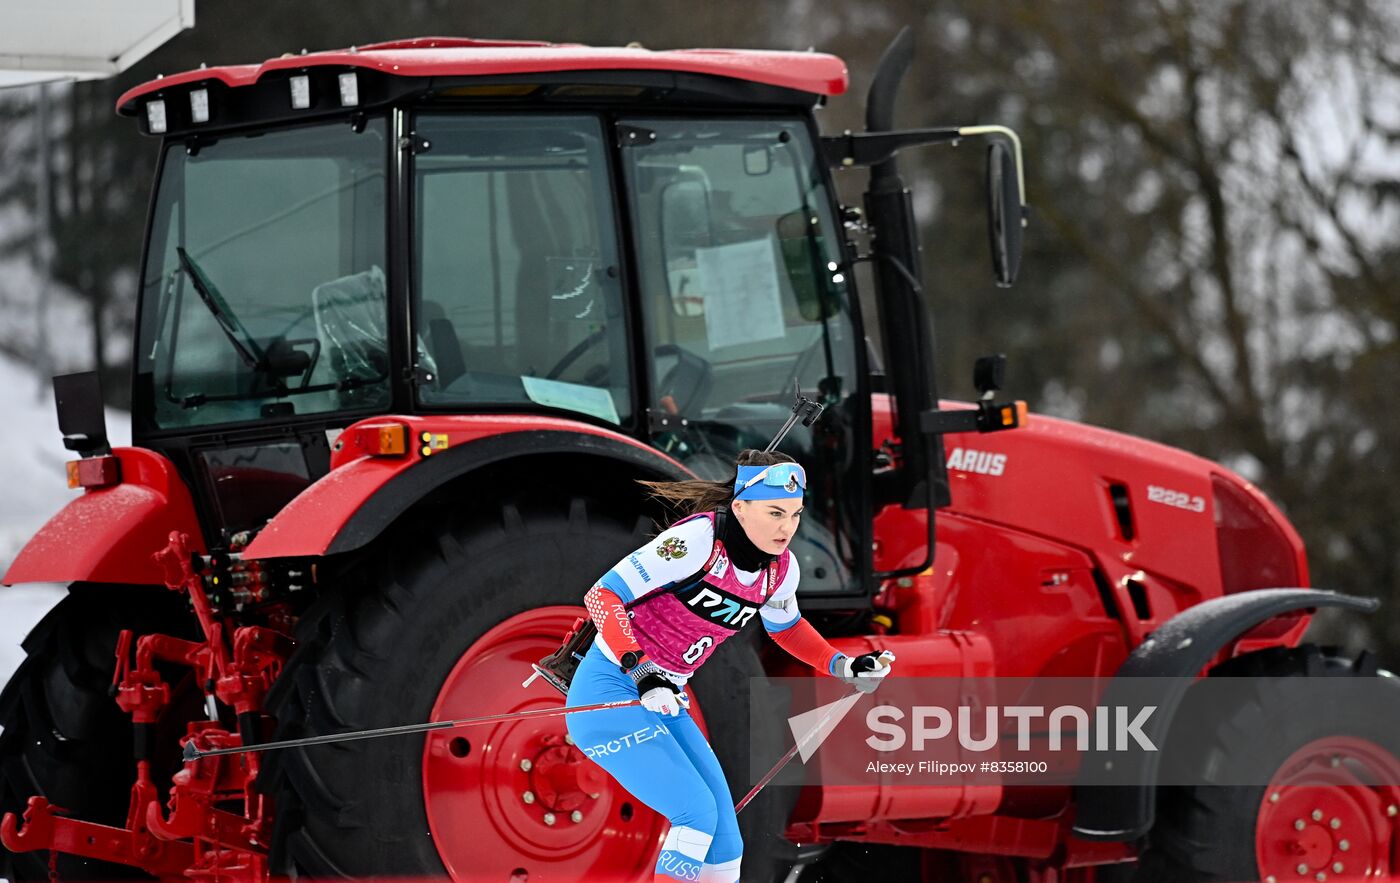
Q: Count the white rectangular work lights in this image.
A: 4